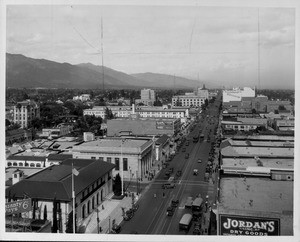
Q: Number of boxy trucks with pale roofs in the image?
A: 3